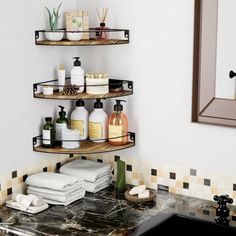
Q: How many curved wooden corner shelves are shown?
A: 3